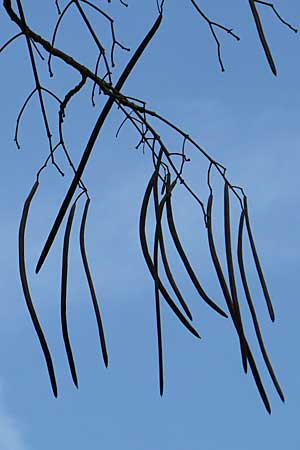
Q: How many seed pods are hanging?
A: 13